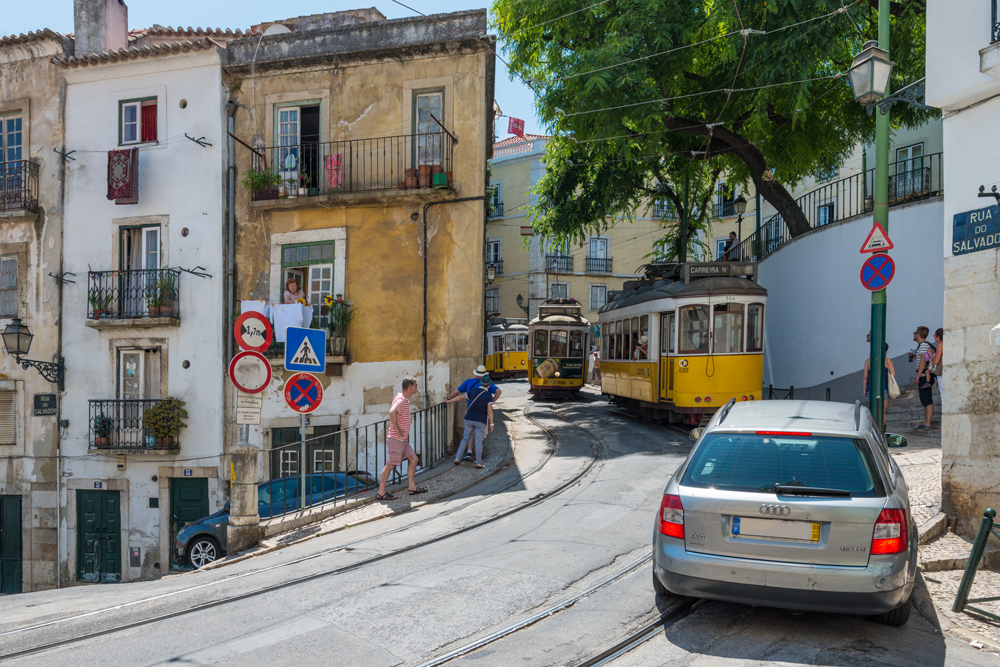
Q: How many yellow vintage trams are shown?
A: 3